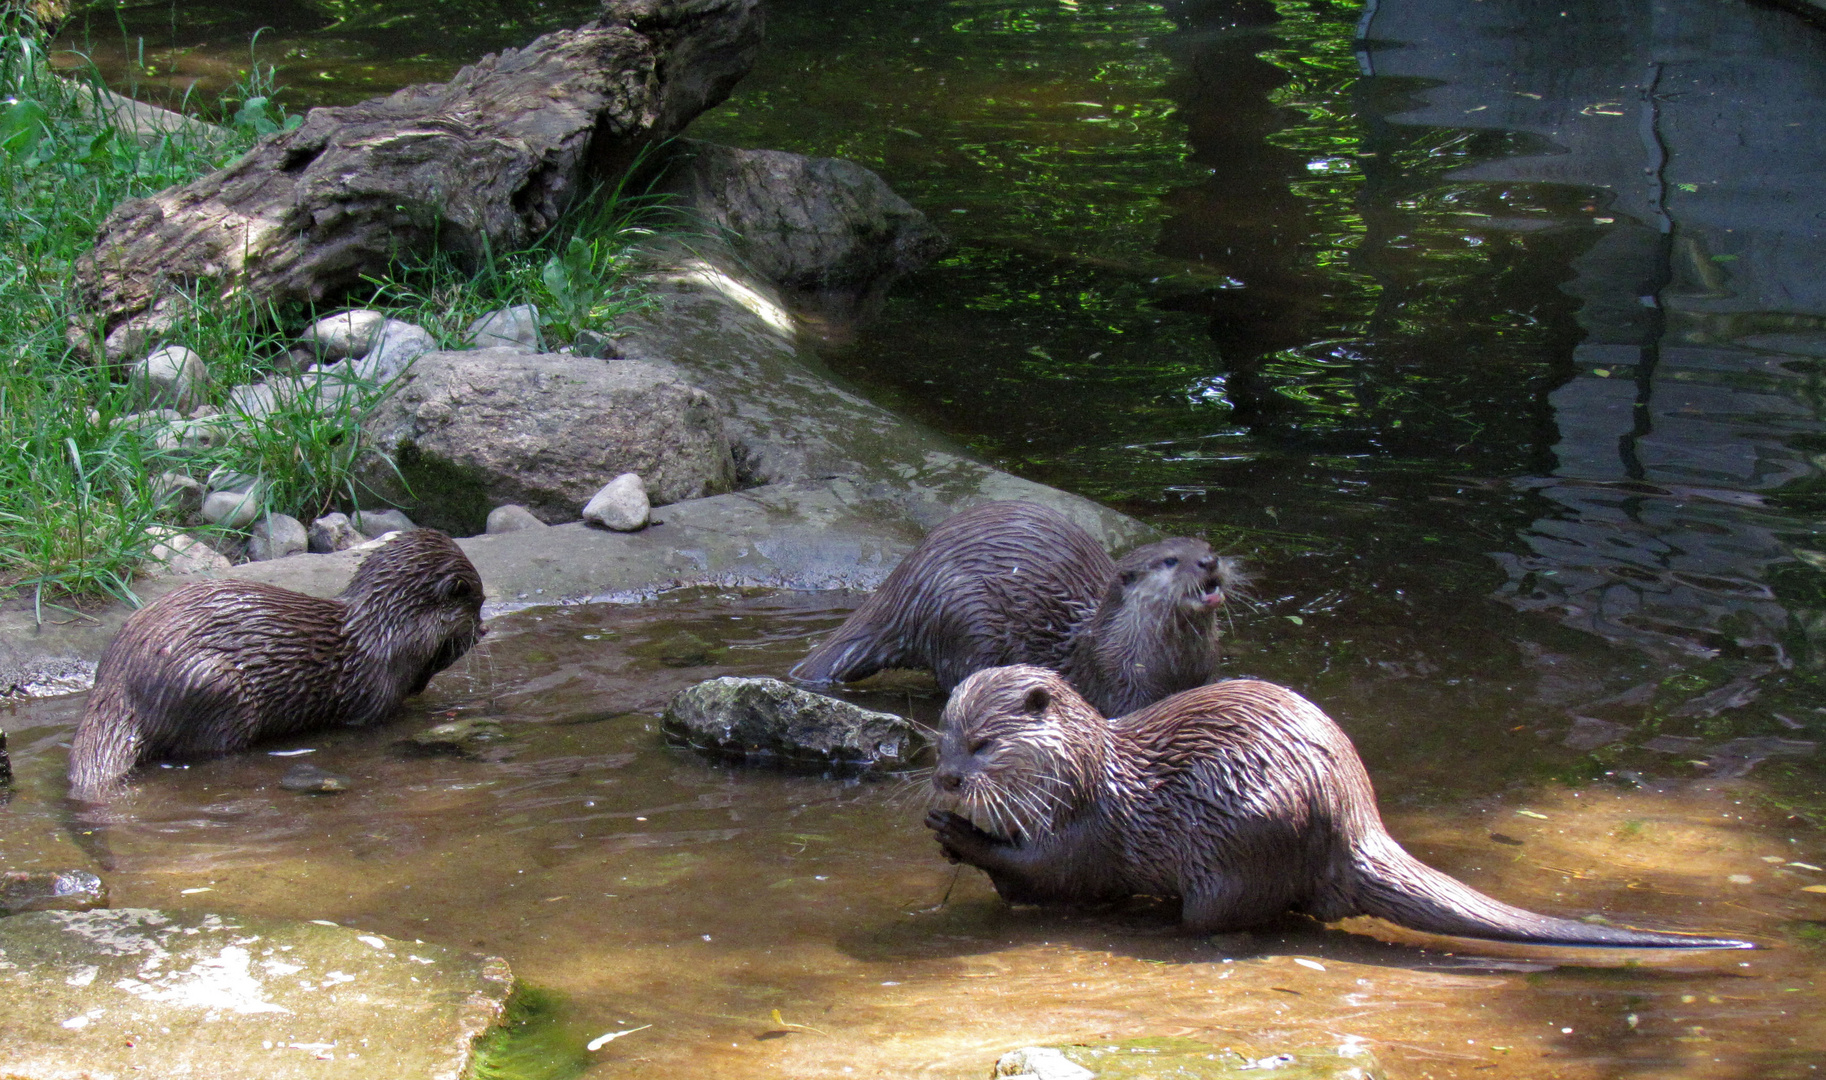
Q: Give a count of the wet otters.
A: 3